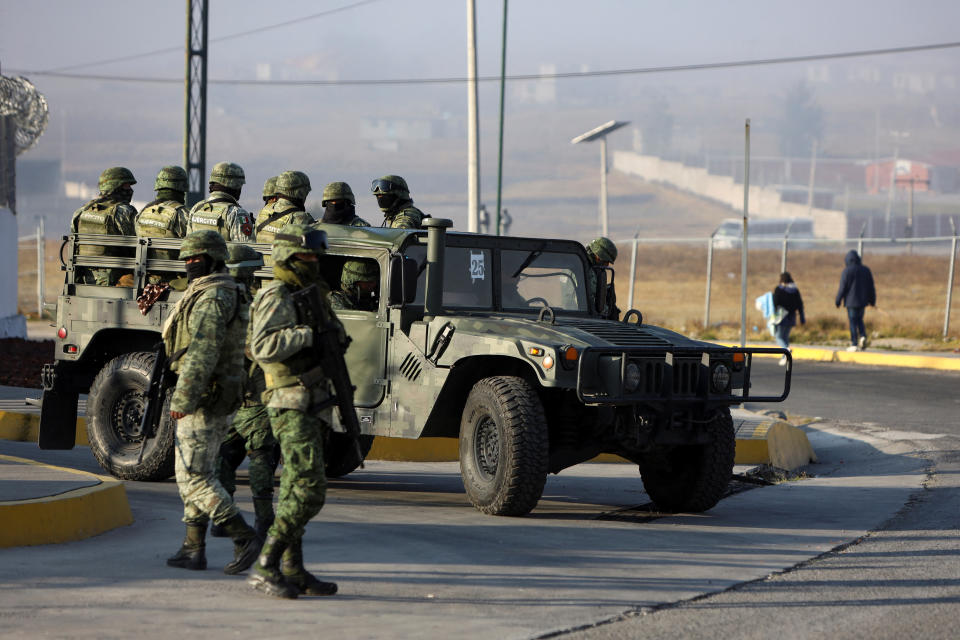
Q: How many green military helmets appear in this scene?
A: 12